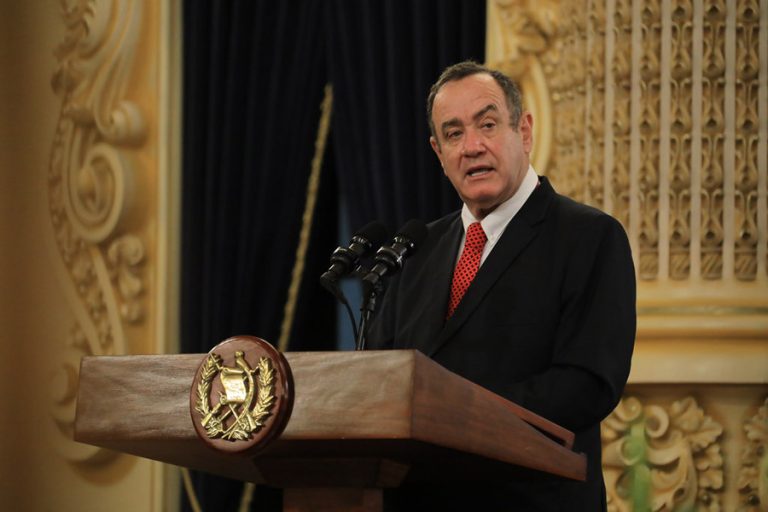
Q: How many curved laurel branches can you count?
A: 2